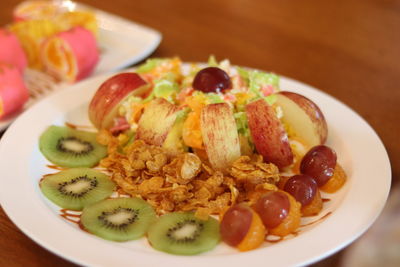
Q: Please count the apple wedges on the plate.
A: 5